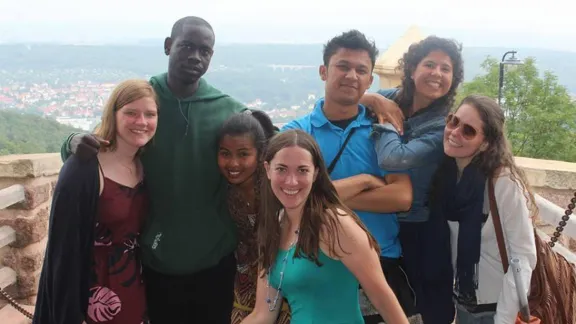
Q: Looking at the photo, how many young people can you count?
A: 7